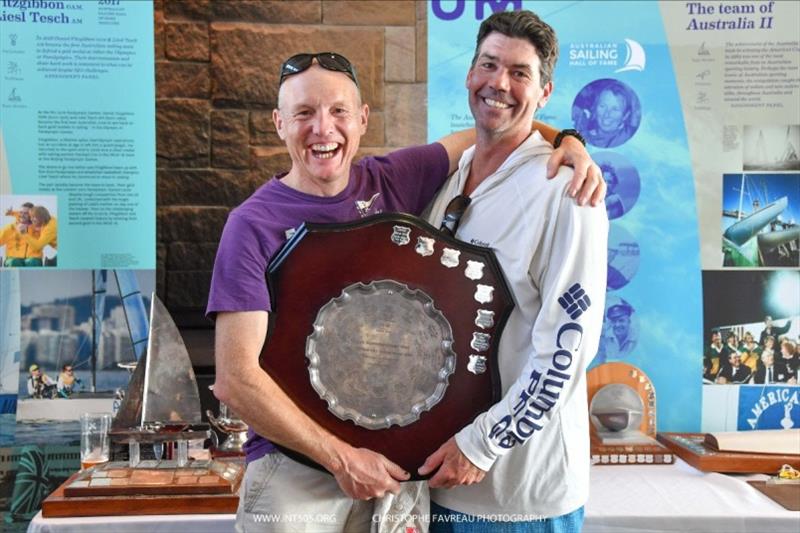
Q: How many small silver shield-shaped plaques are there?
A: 8